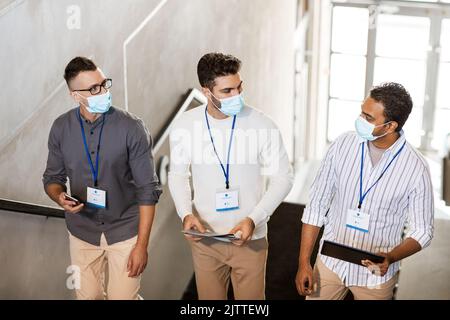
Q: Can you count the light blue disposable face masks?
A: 3